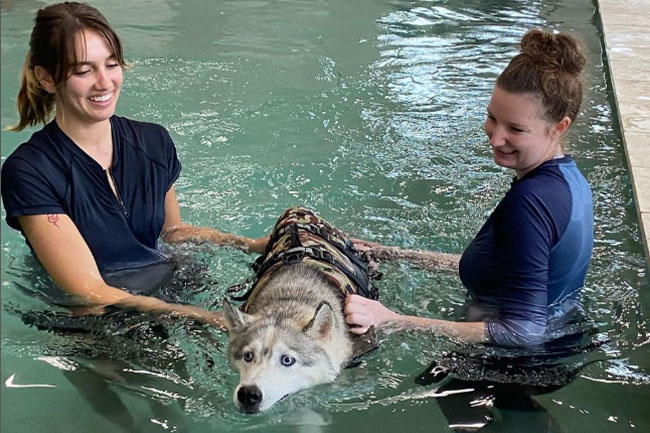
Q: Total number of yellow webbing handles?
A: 0